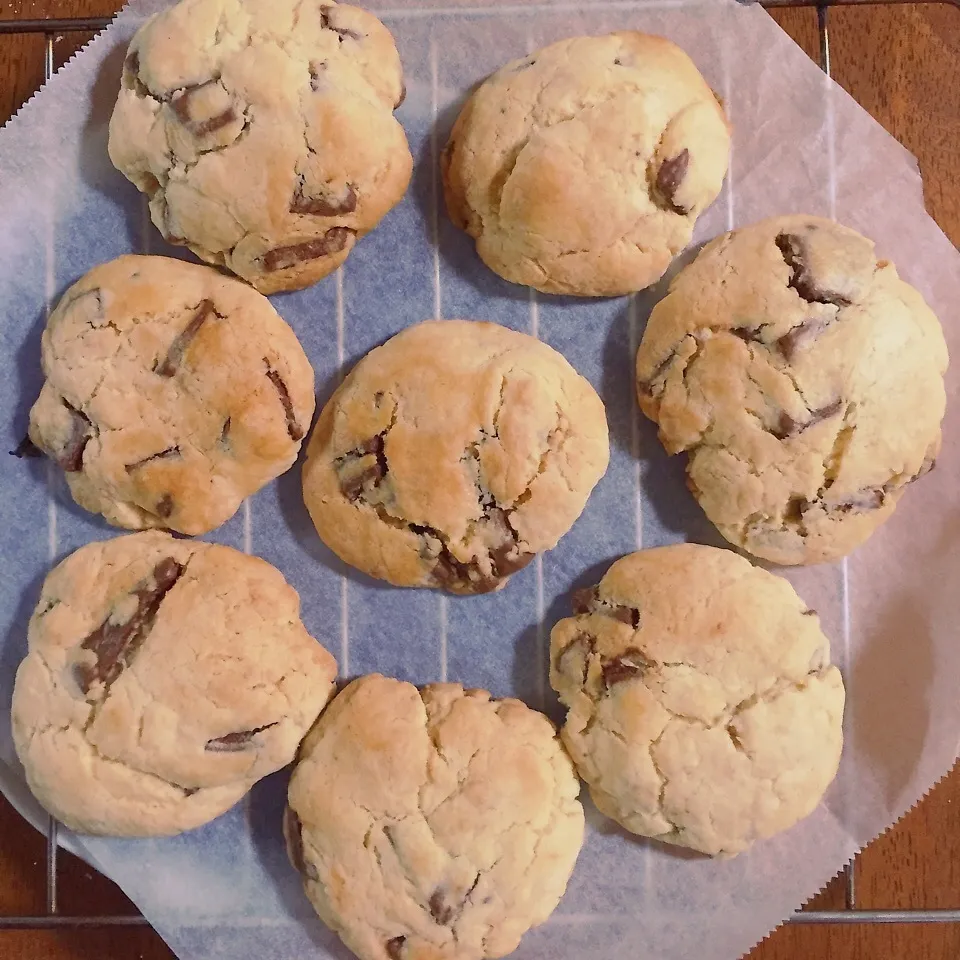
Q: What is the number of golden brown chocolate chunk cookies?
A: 8